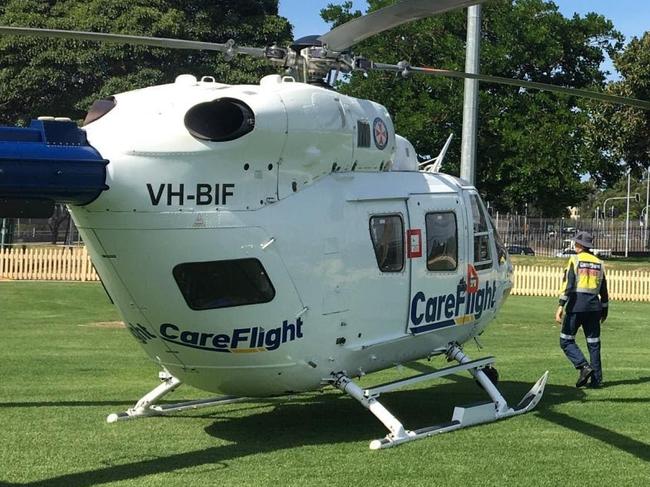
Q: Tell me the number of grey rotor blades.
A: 3